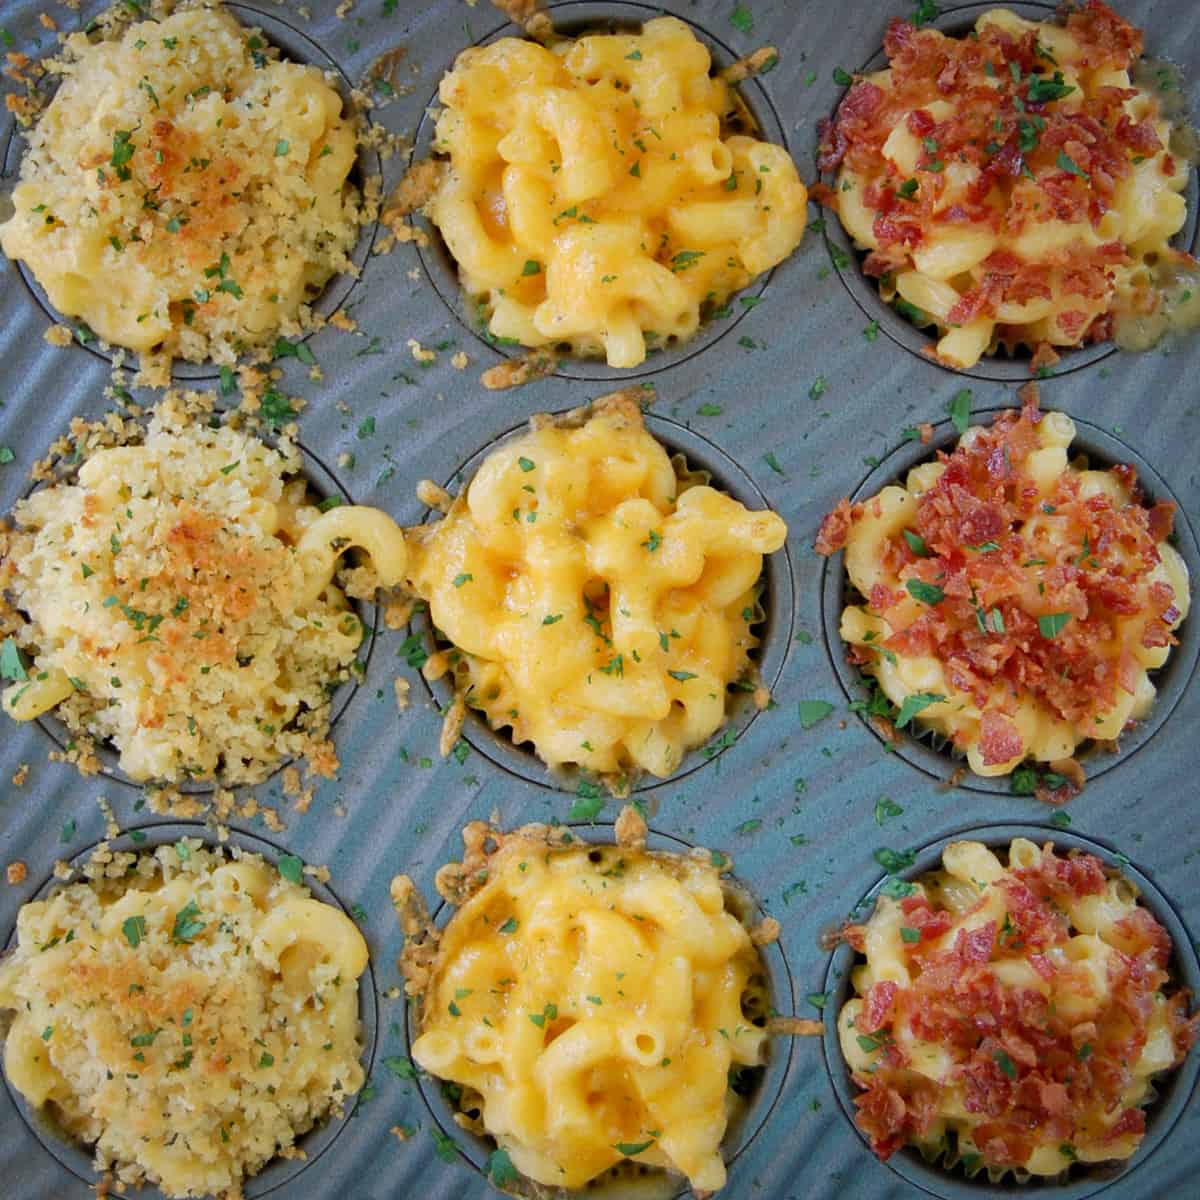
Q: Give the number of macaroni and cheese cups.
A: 9